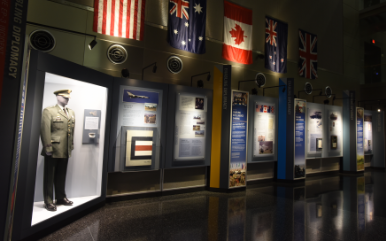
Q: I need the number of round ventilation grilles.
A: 6